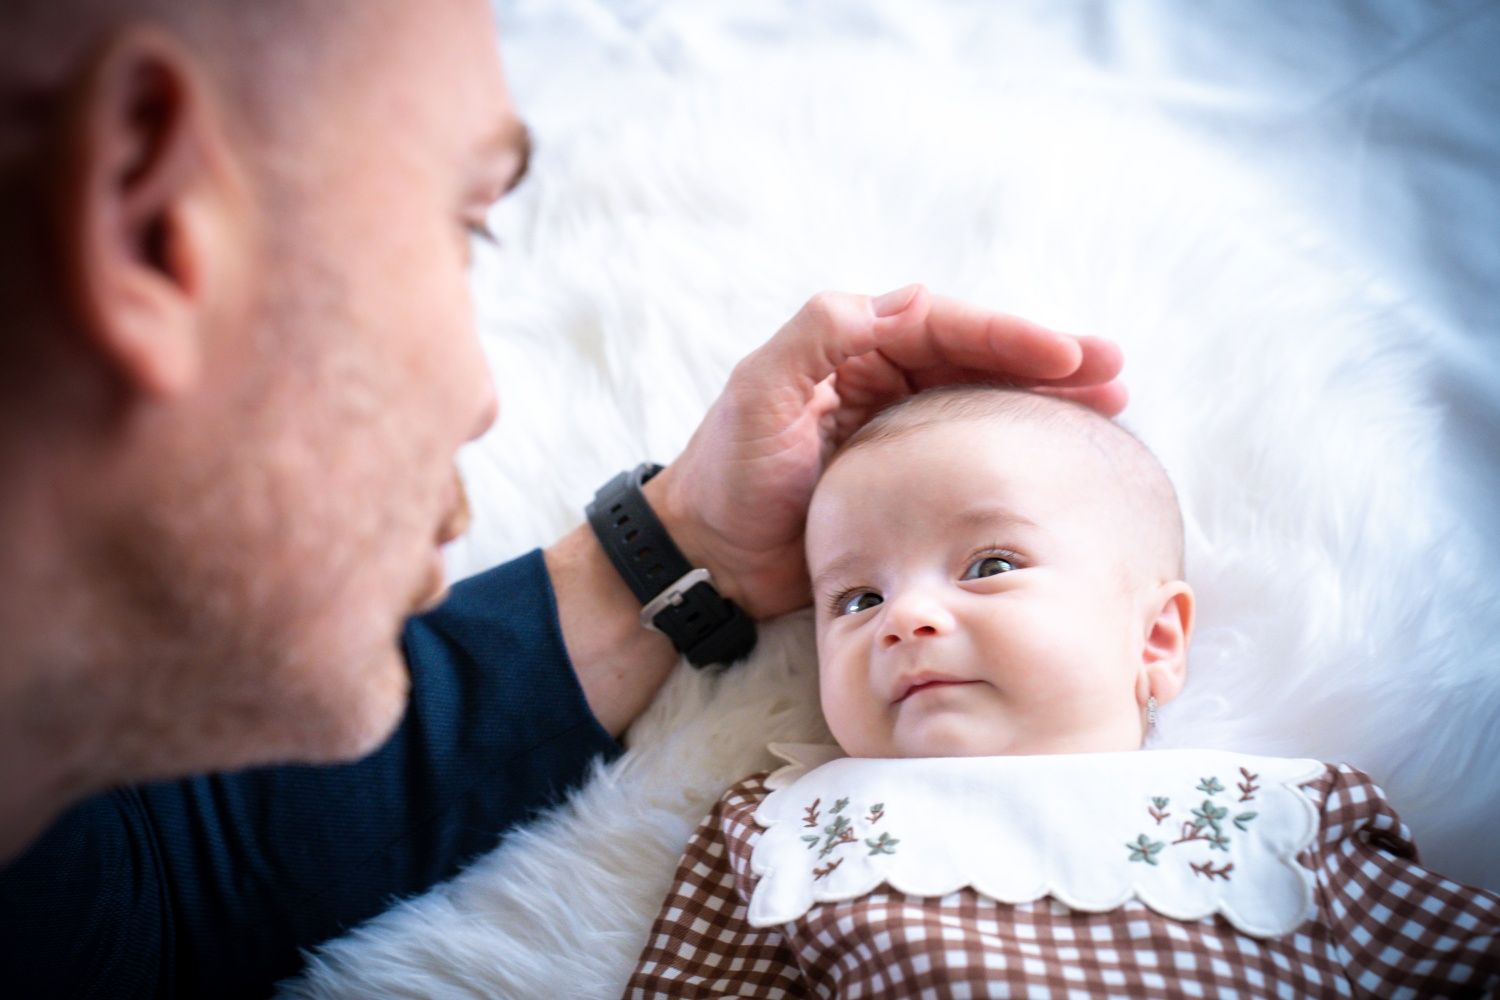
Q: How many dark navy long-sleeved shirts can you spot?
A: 1